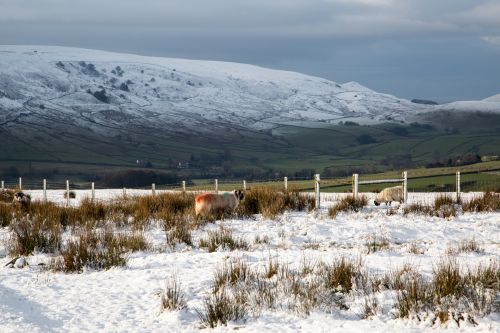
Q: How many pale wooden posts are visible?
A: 15